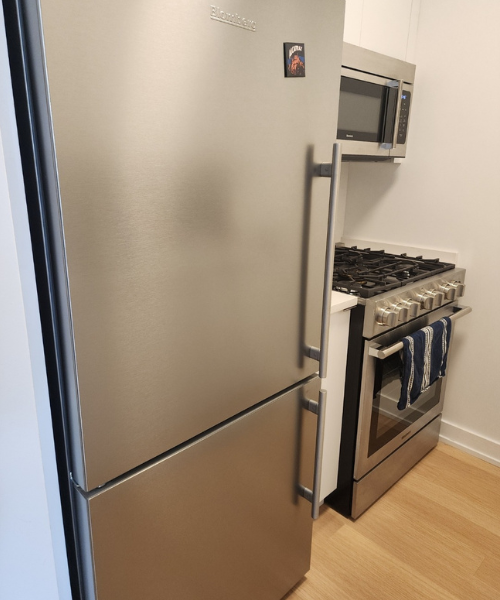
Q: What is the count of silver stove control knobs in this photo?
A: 7